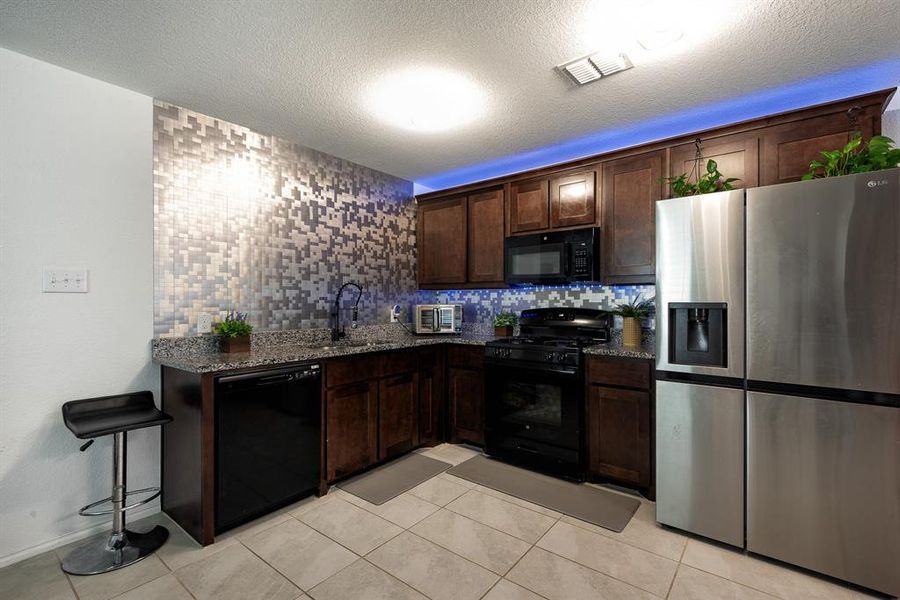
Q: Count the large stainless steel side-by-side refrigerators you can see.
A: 1